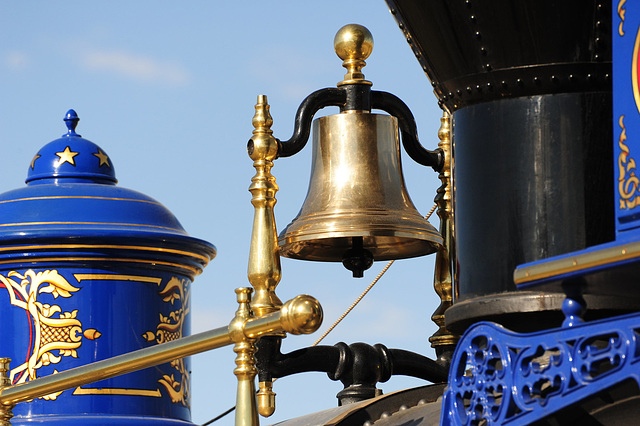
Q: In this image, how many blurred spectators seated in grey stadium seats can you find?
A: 0